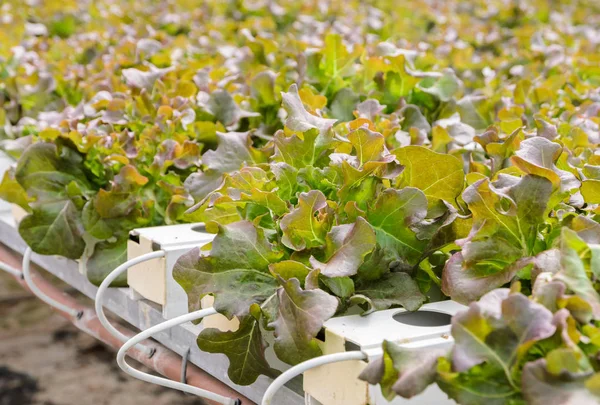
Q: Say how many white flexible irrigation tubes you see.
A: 5